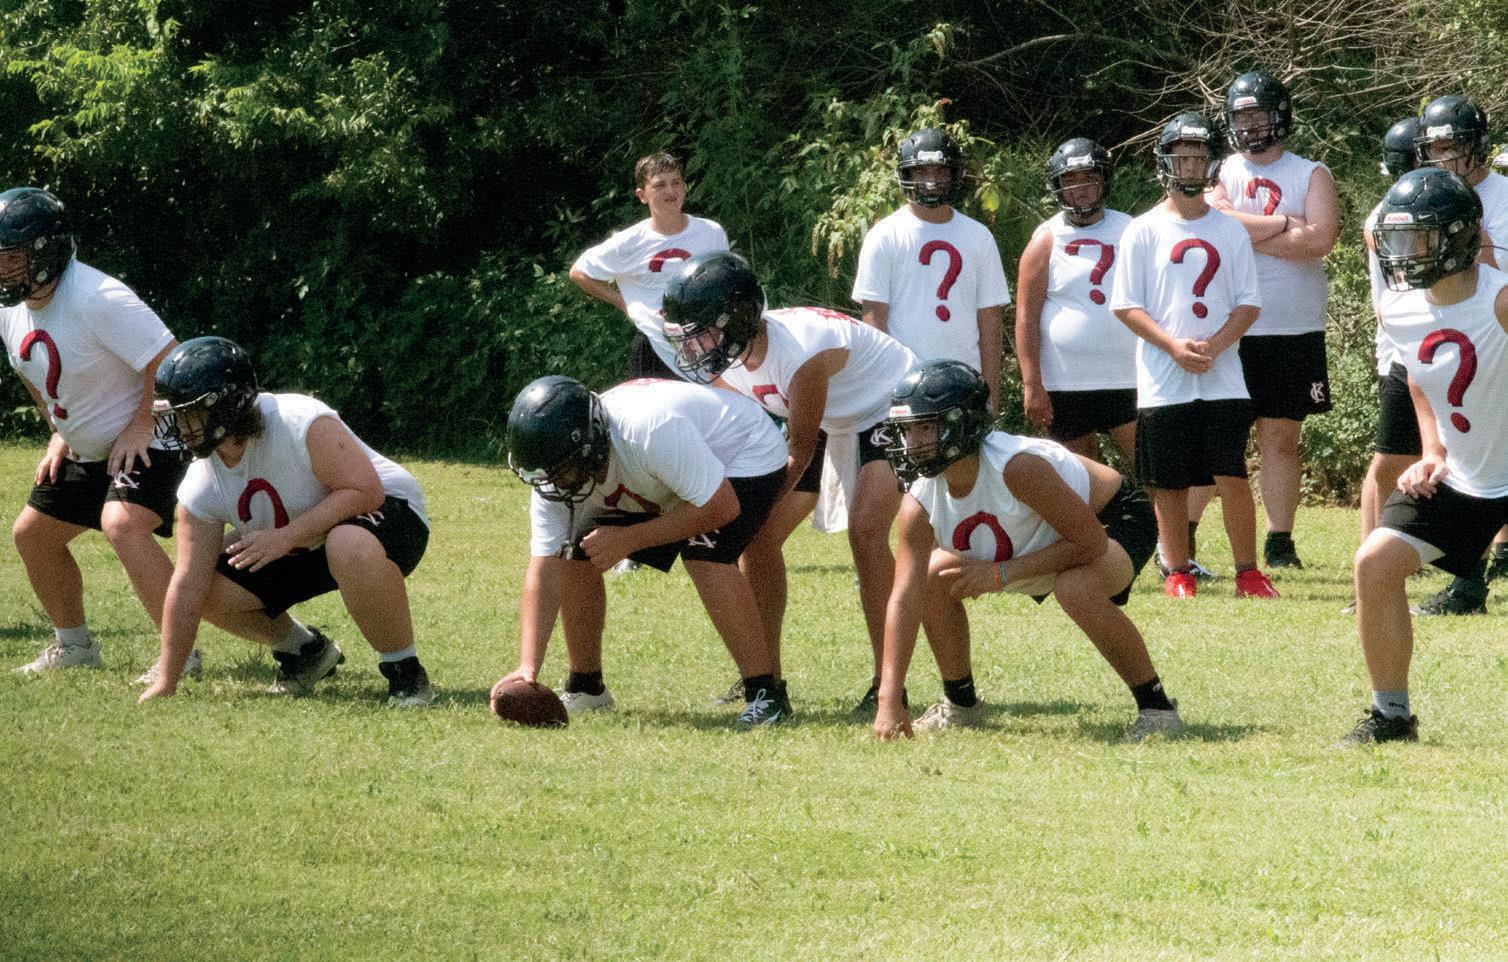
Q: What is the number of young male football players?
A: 13